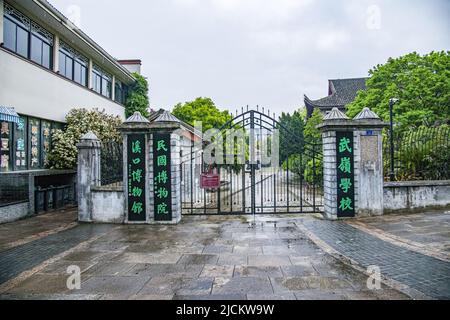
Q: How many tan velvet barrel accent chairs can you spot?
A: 0